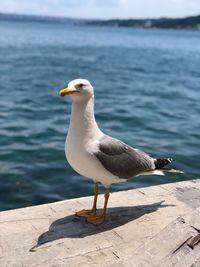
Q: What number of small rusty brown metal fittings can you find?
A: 1